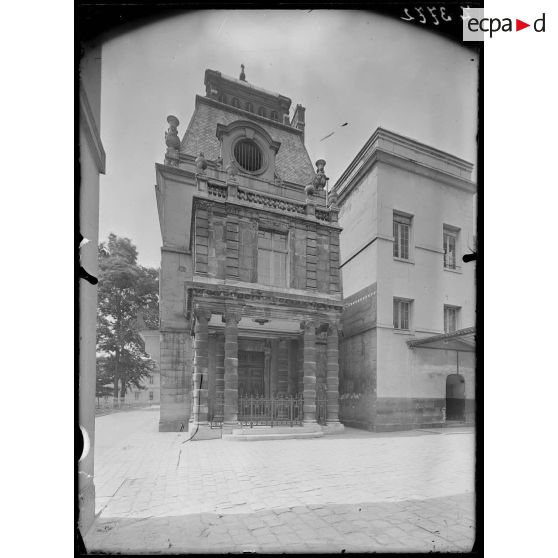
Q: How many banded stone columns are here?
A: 4